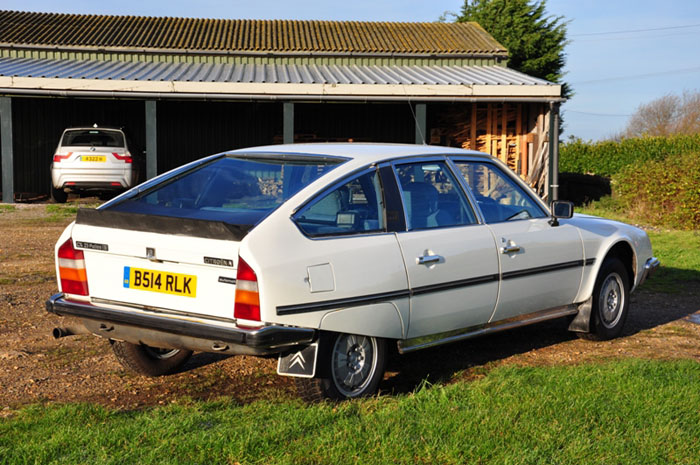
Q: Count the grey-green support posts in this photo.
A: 5